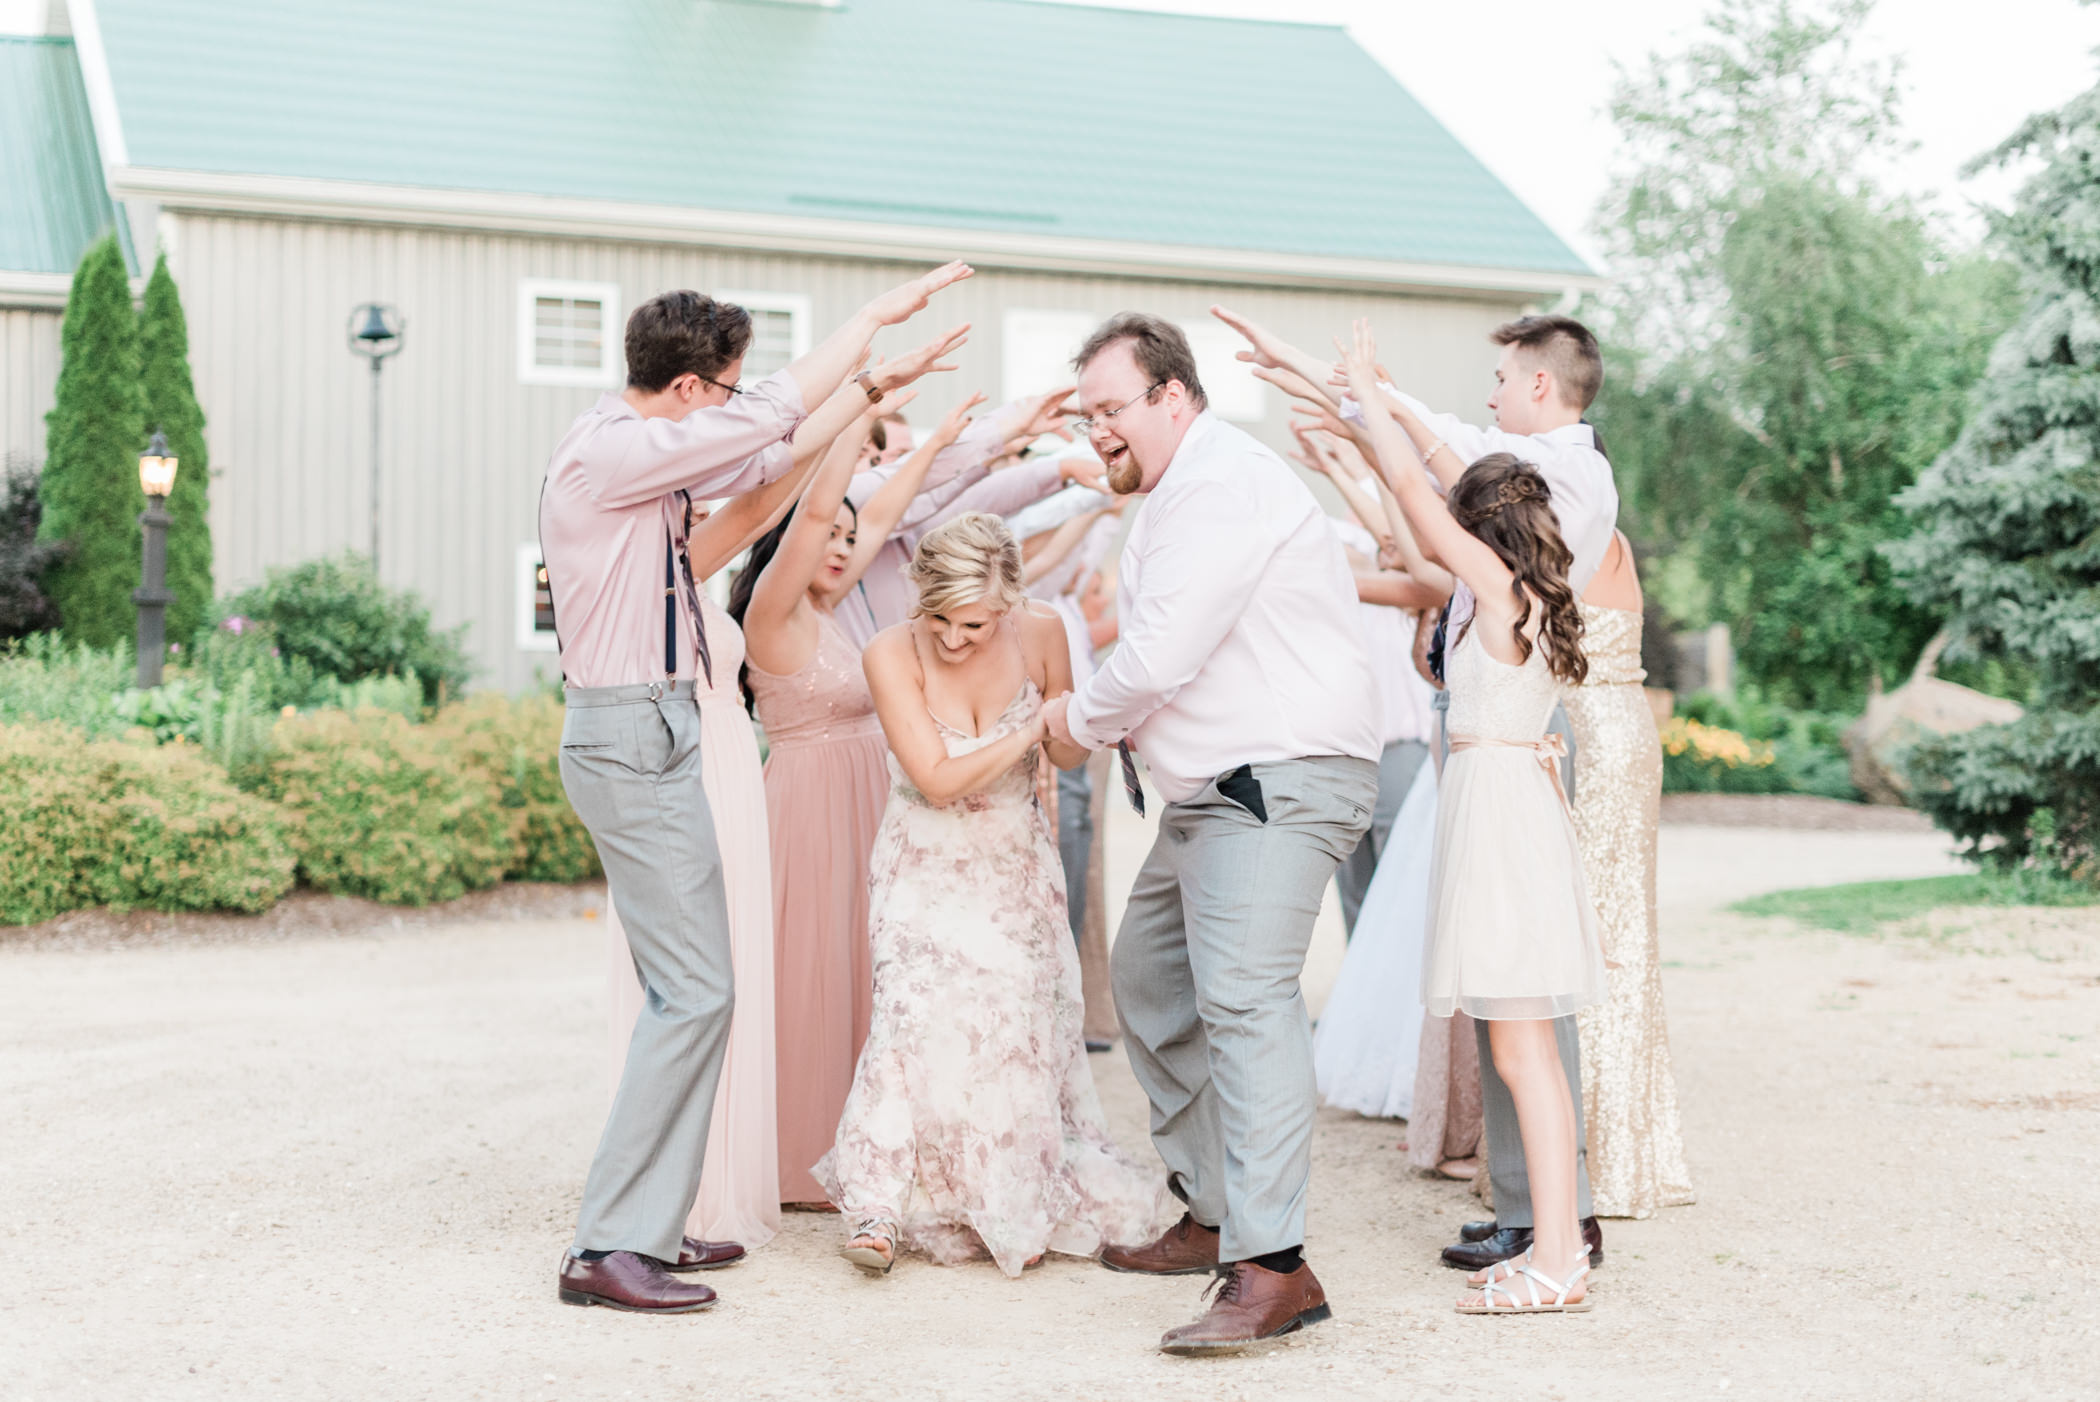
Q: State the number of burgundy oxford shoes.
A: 2